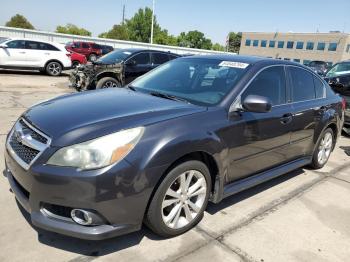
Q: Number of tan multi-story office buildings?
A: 1